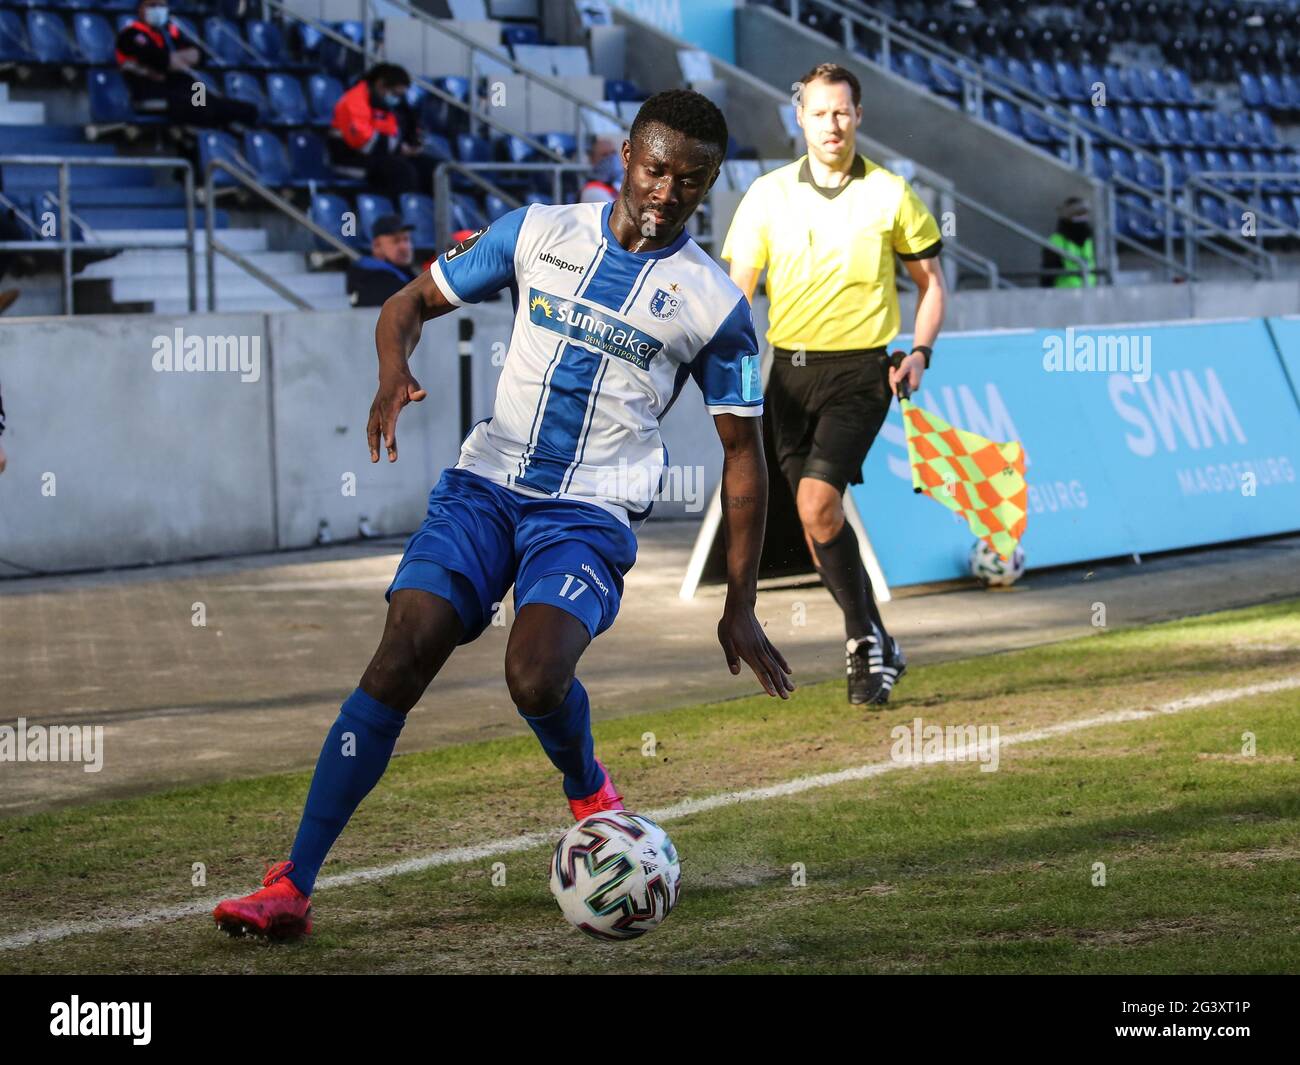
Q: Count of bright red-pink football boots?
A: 2